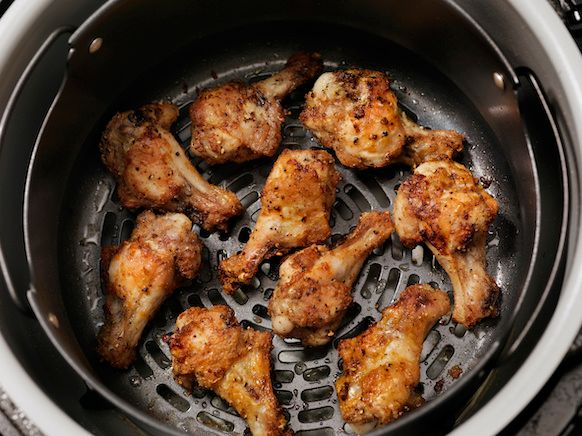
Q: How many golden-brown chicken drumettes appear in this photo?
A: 9